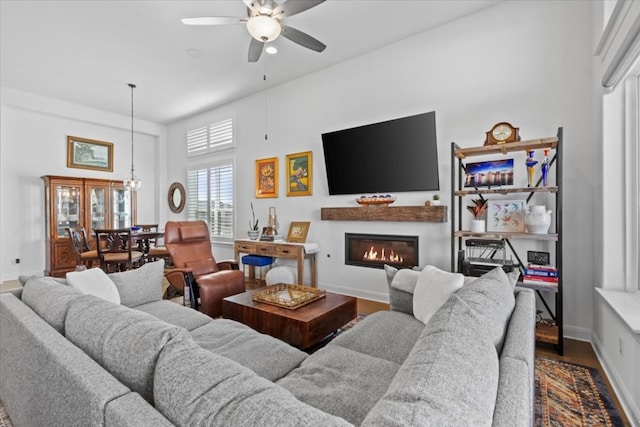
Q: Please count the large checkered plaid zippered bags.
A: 0